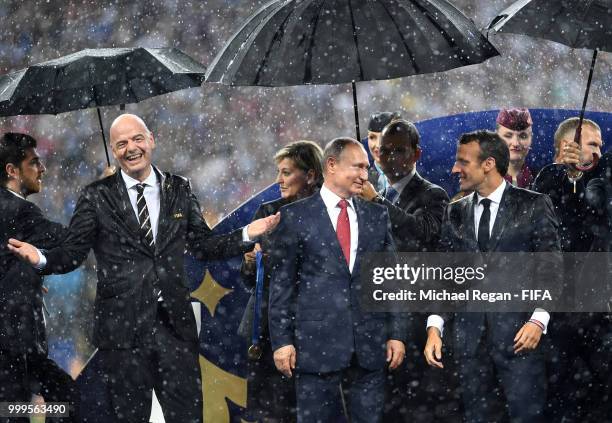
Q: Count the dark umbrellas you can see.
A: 3